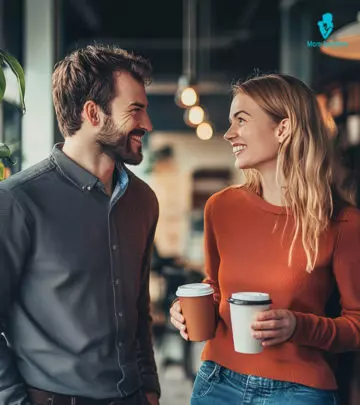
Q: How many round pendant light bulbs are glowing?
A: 3